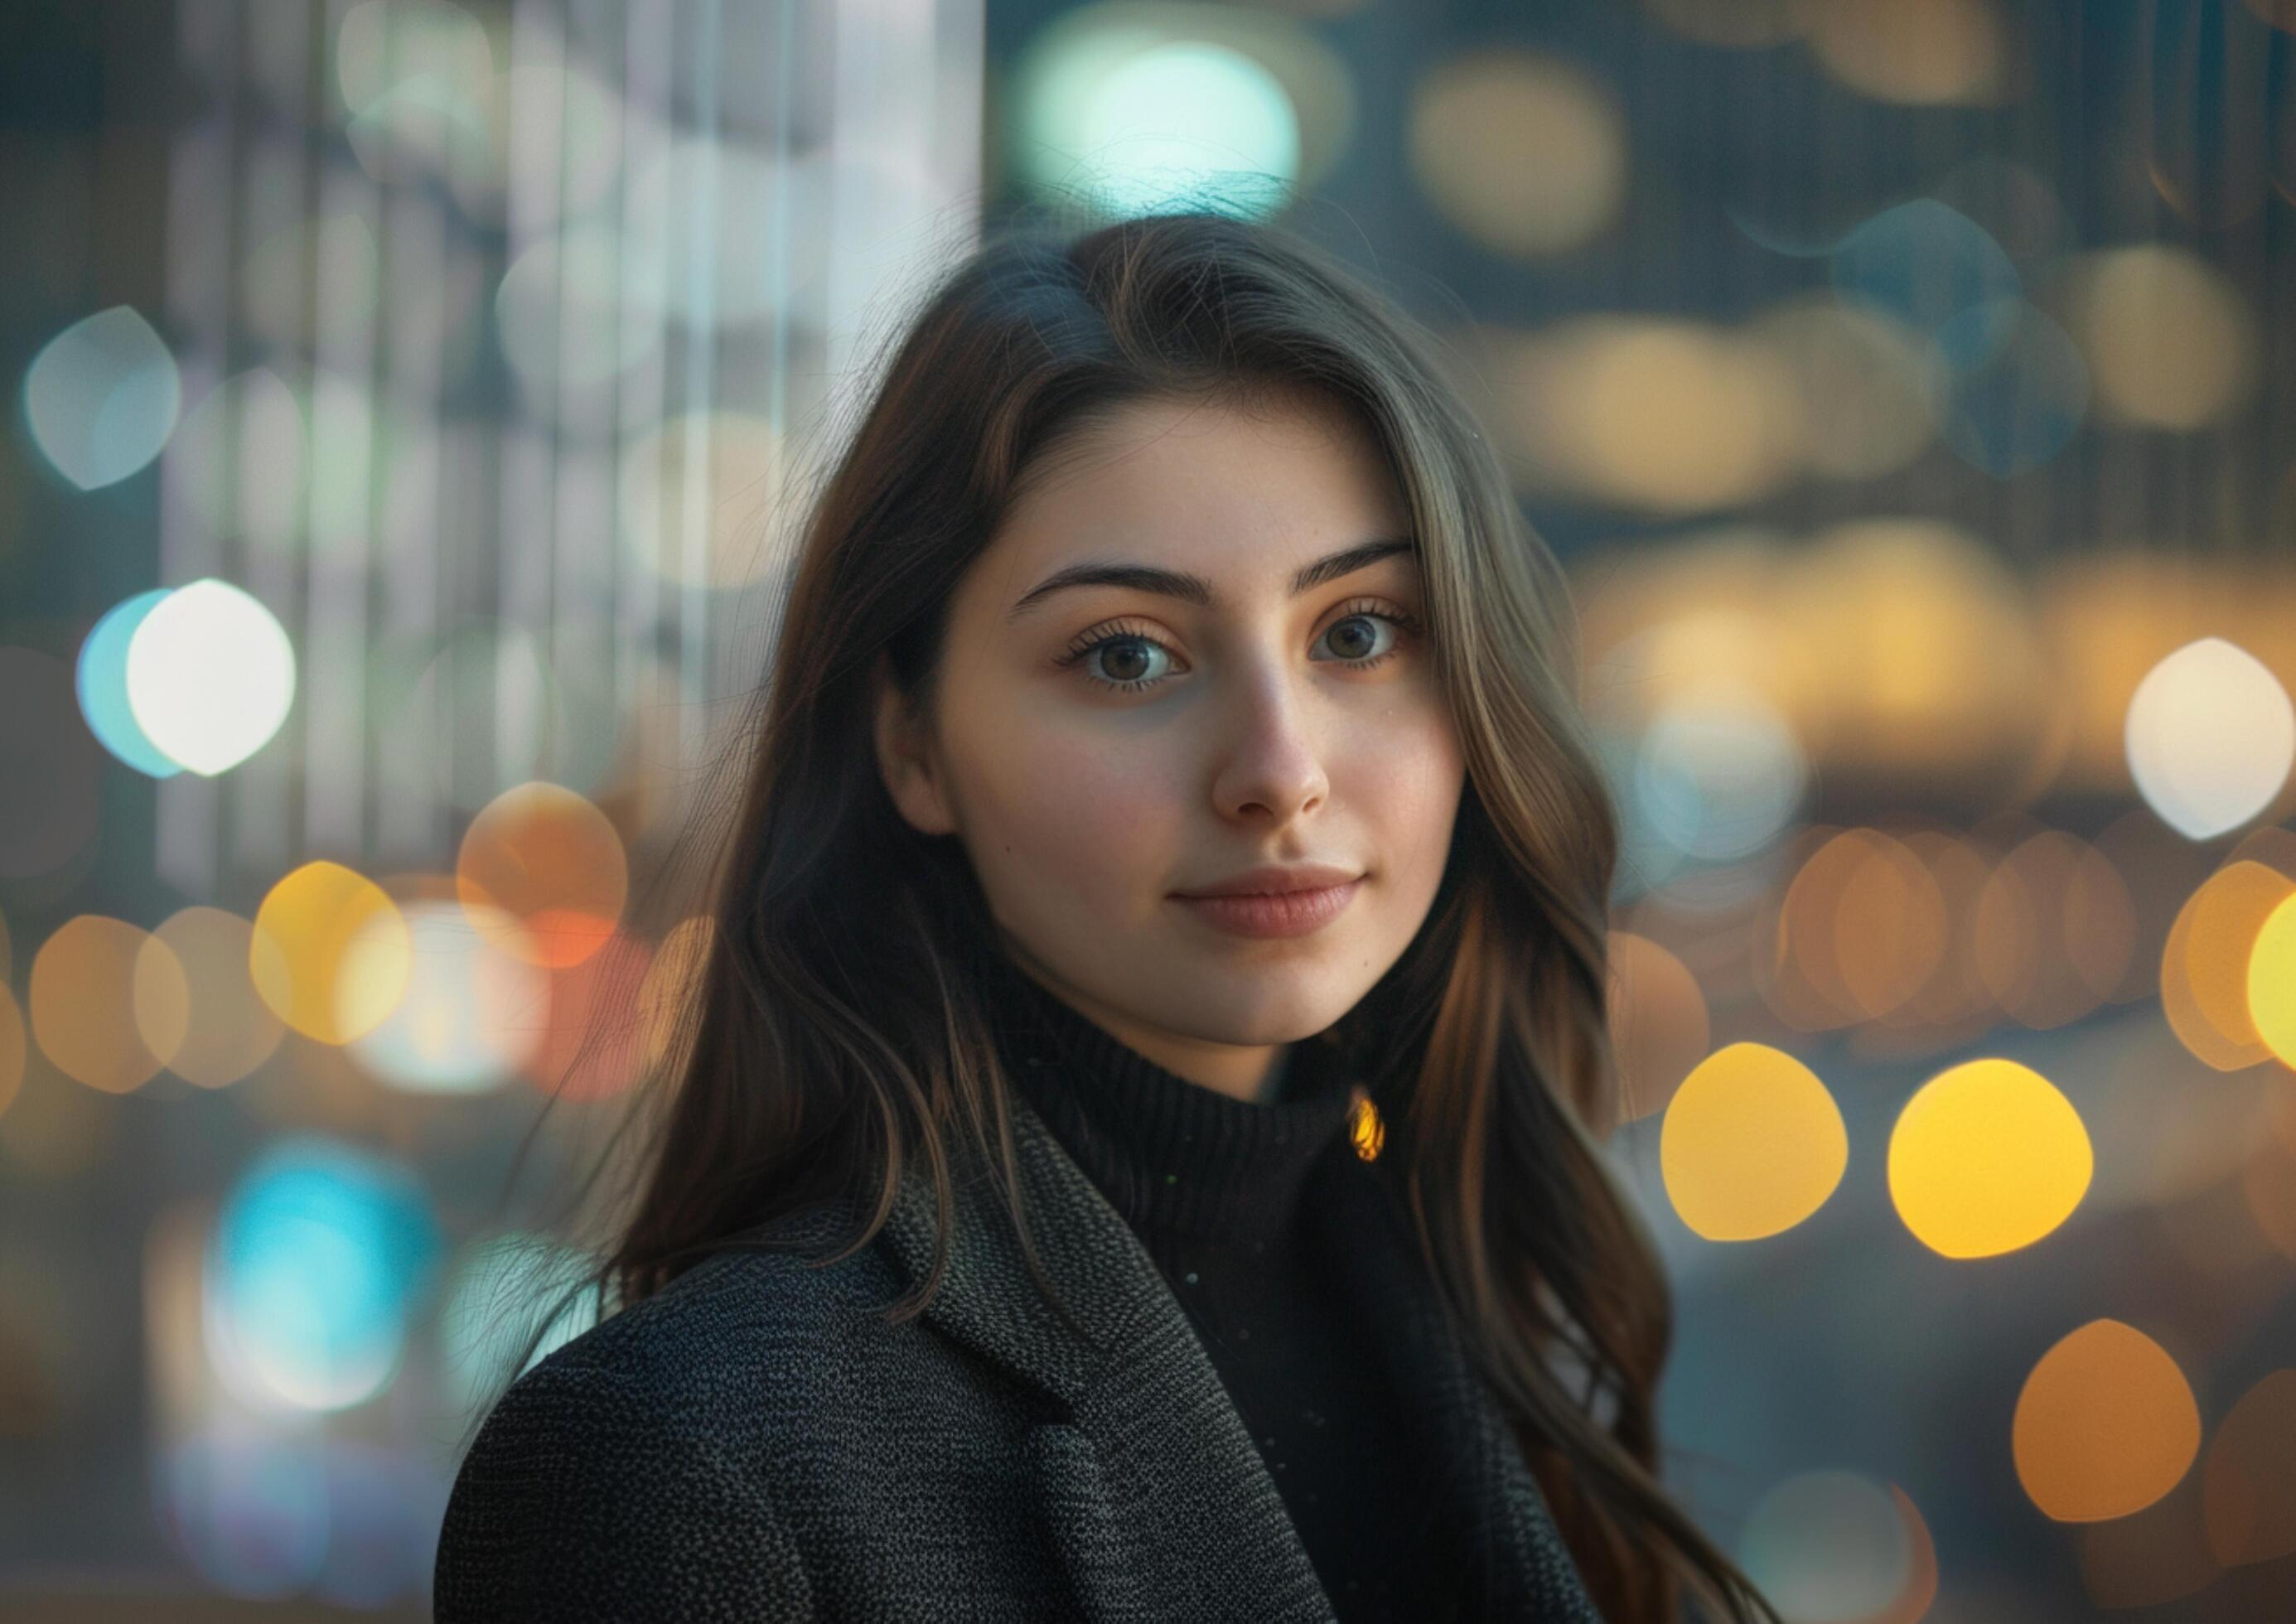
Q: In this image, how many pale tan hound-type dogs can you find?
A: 0